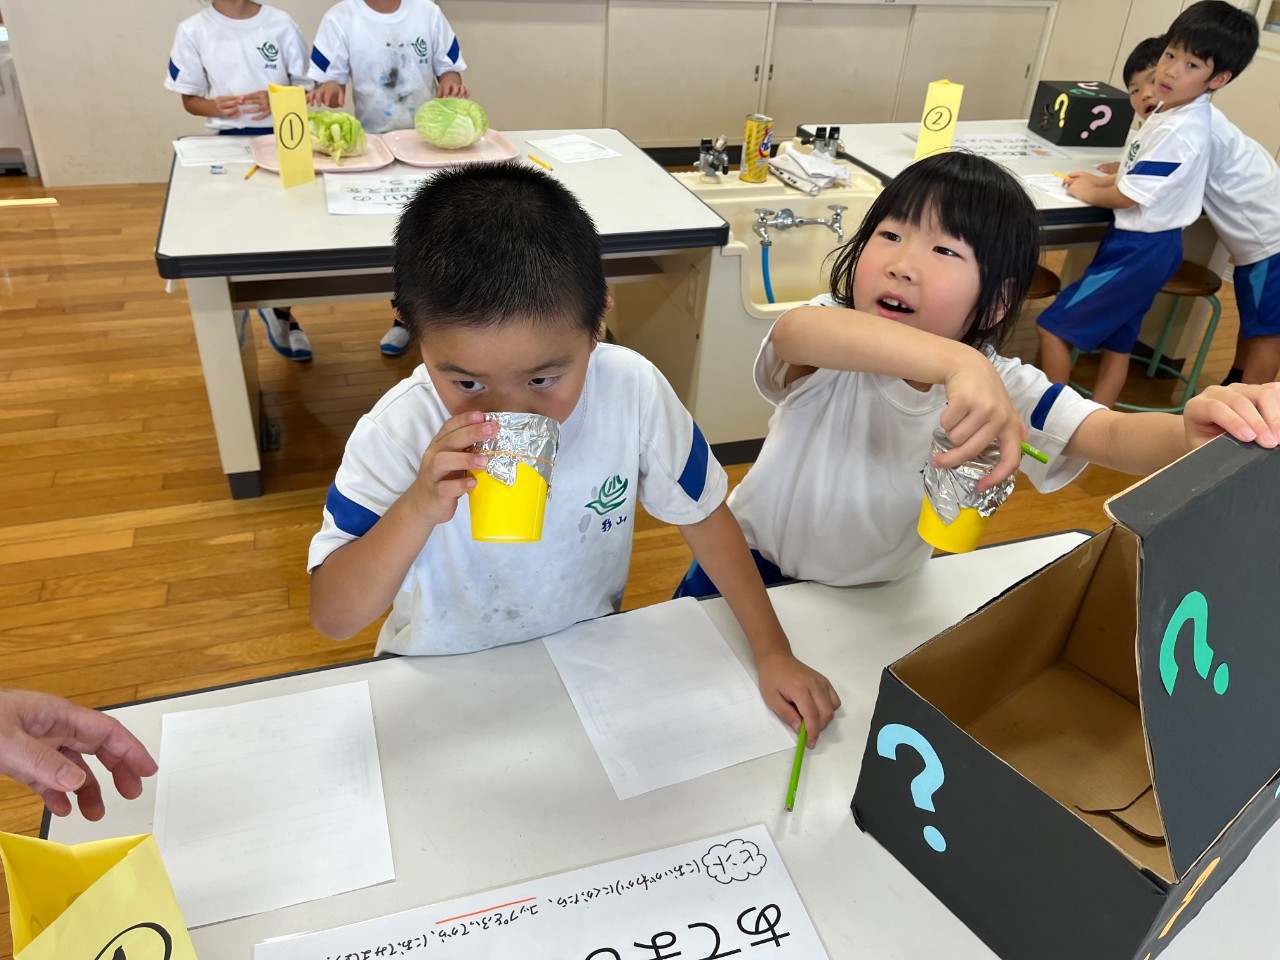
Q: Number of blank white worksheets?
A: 2